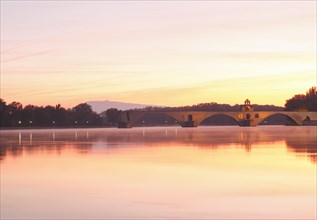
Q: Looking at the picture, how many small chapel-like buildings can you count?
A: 1